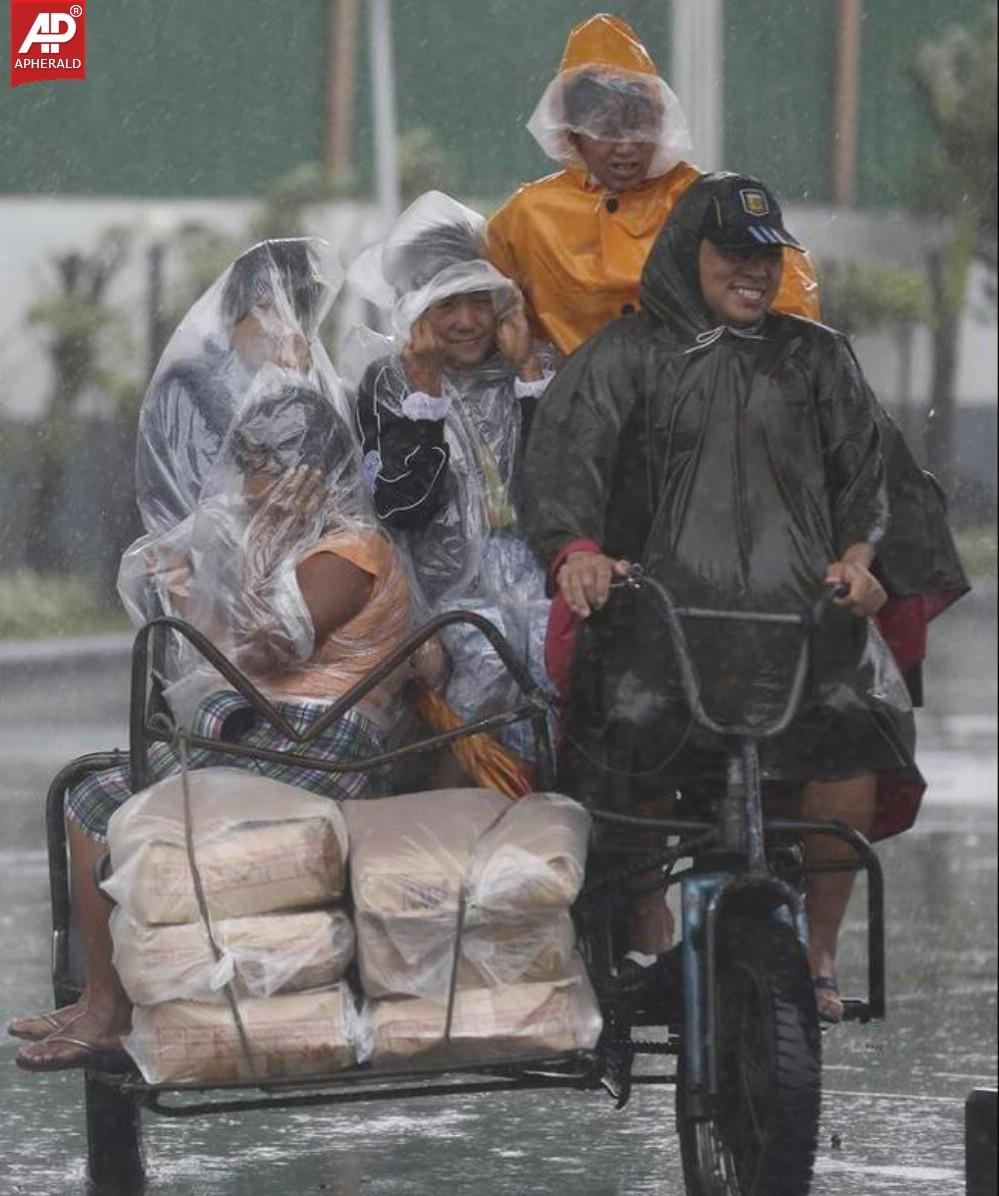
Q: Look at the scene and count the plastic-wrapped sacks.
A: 6